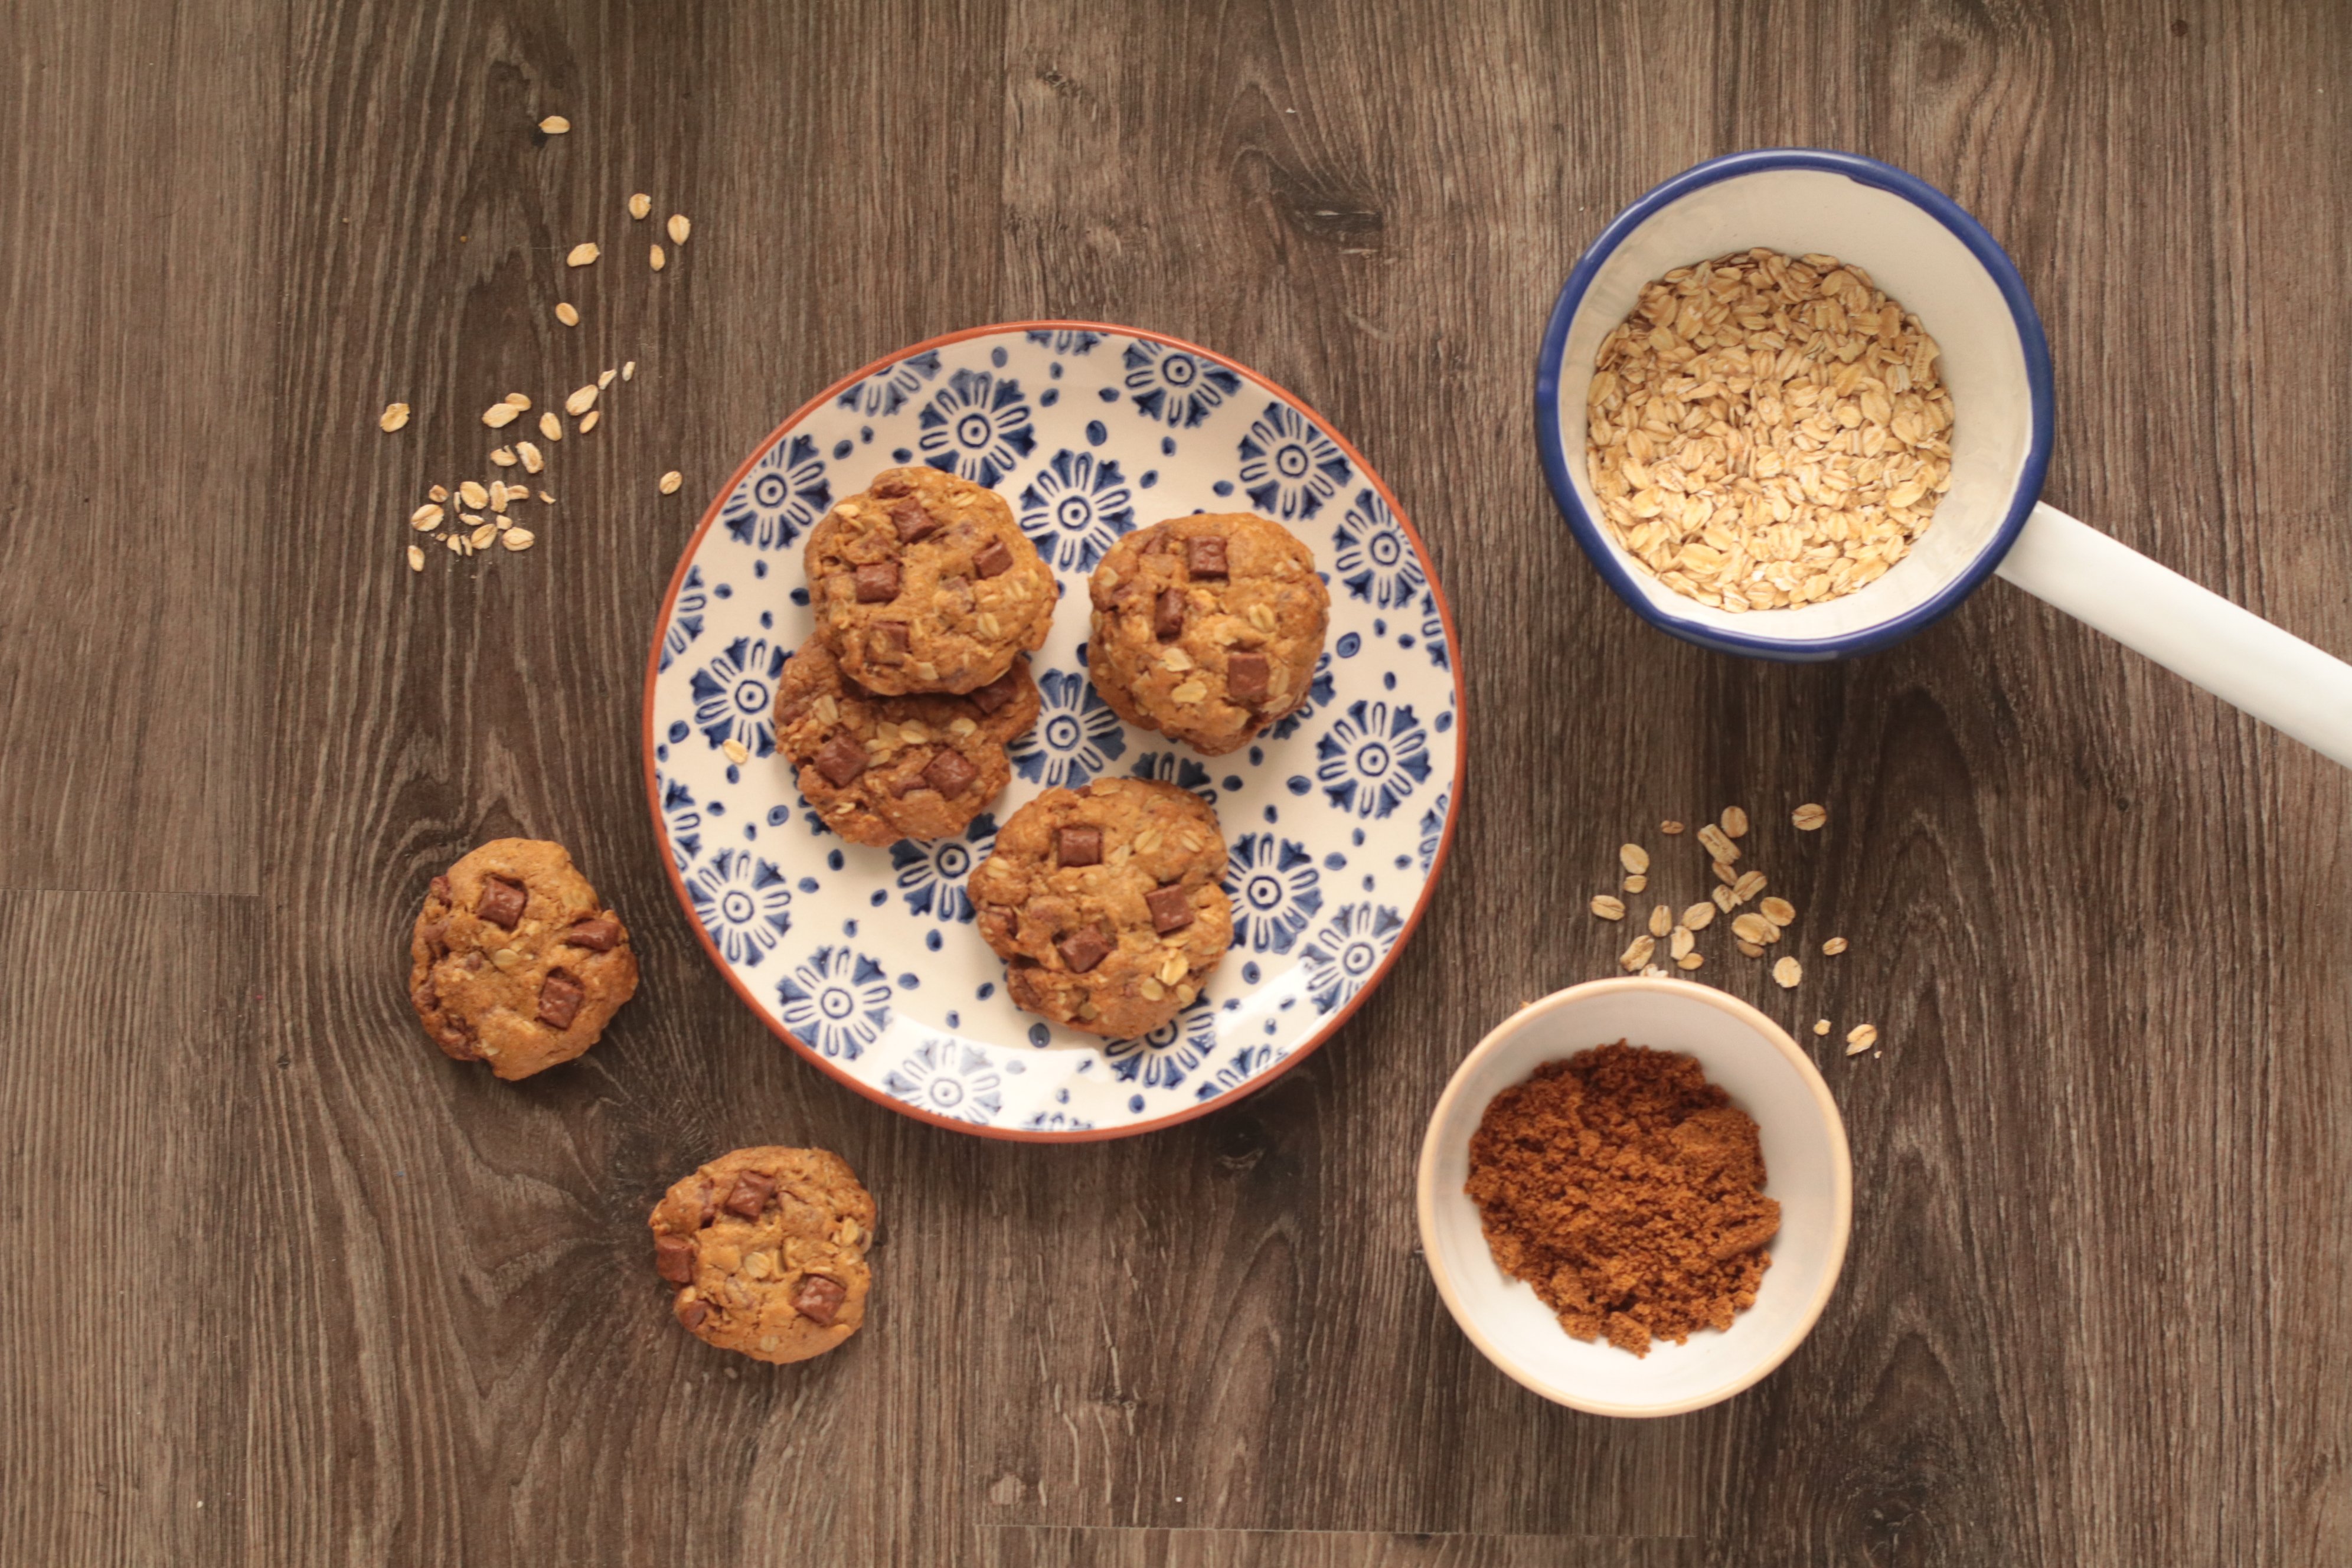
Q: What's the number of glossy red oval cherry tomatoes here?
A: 0